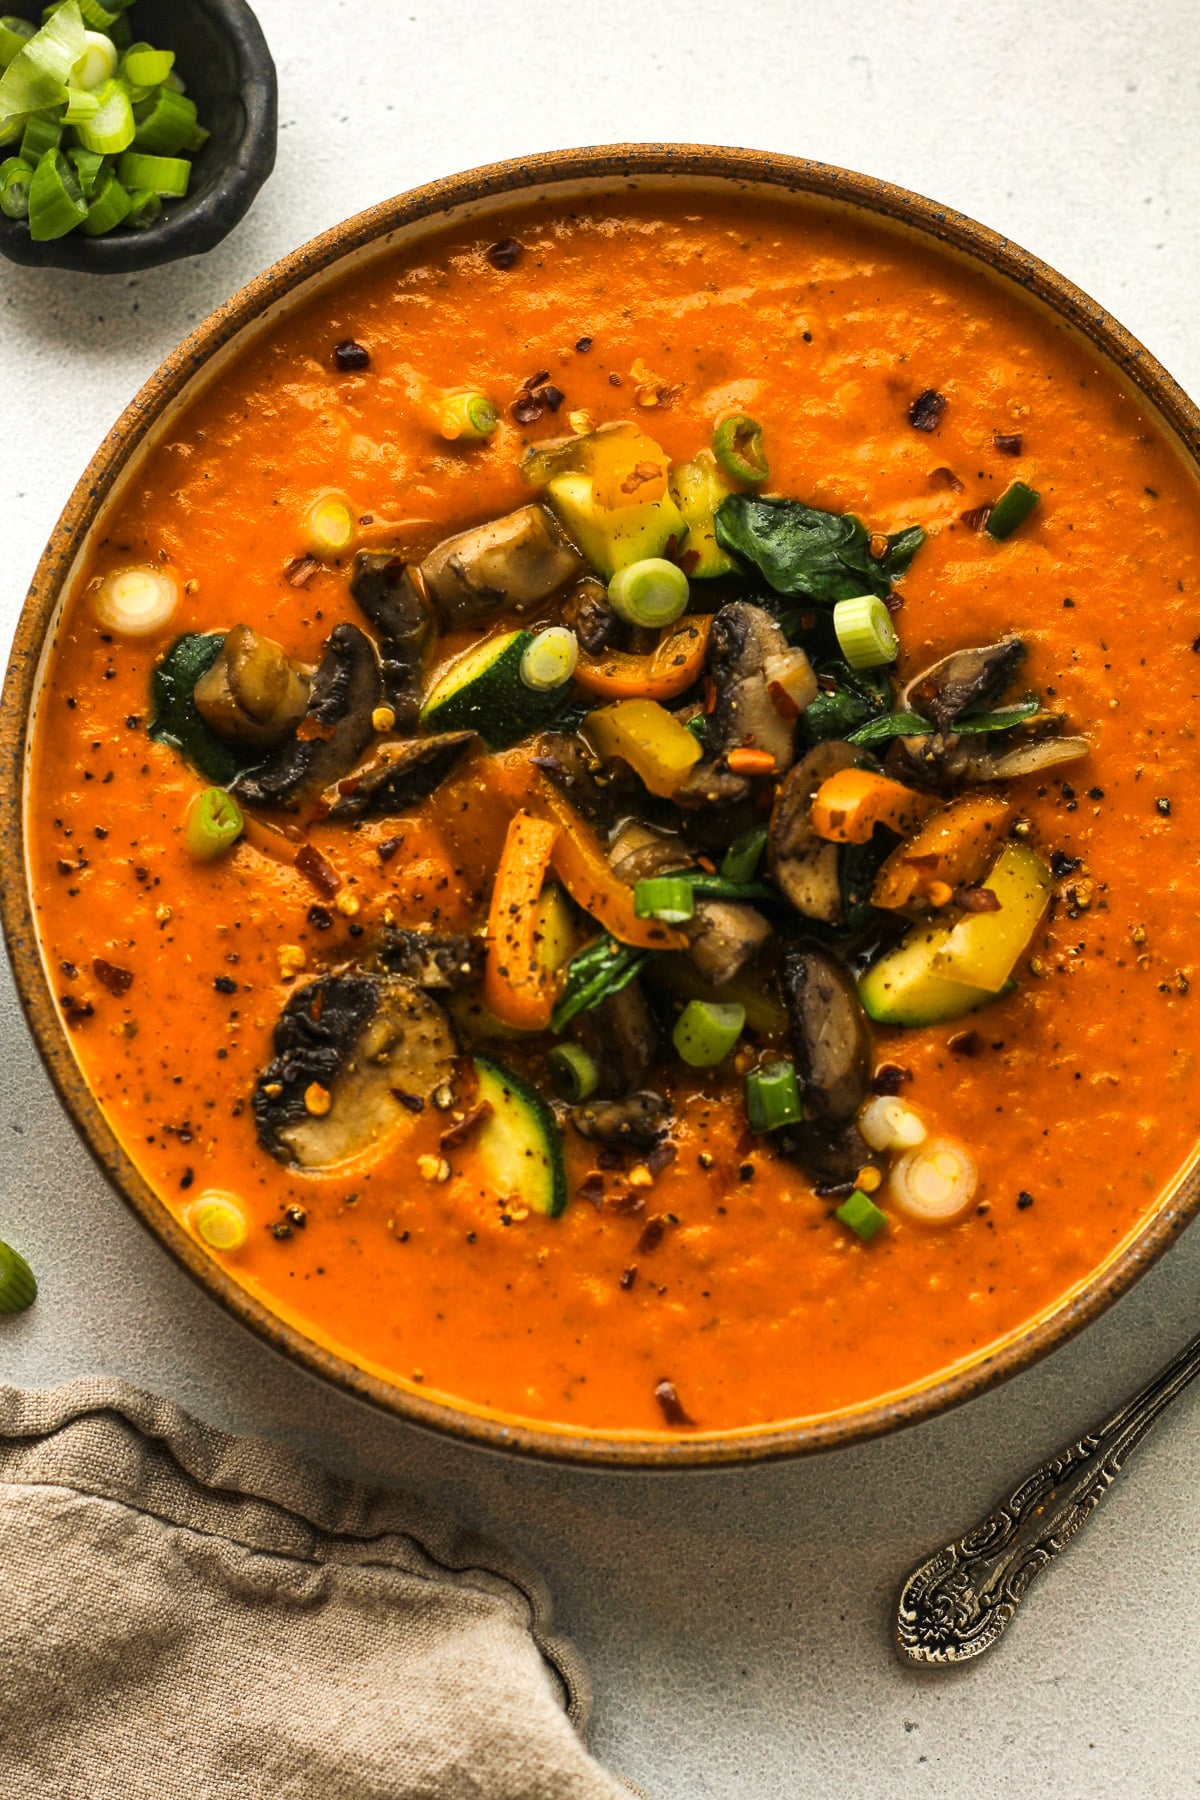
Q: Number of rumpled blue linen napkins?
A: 0